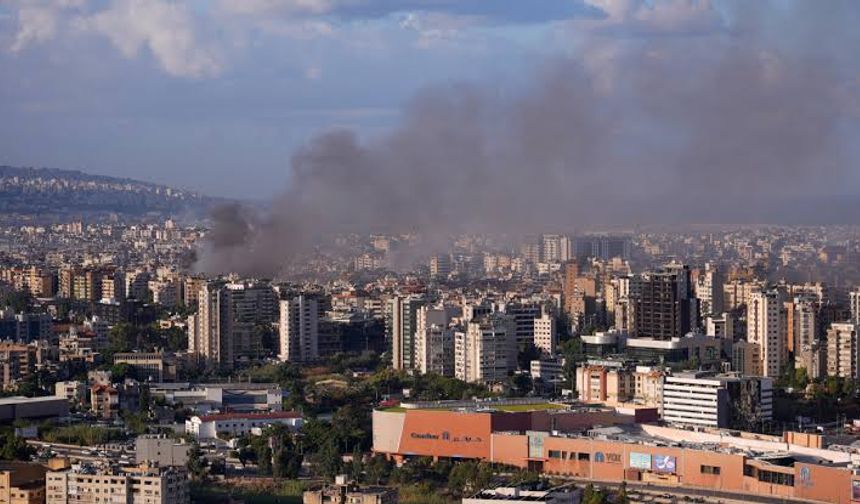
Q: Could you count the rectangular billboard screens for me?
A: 2